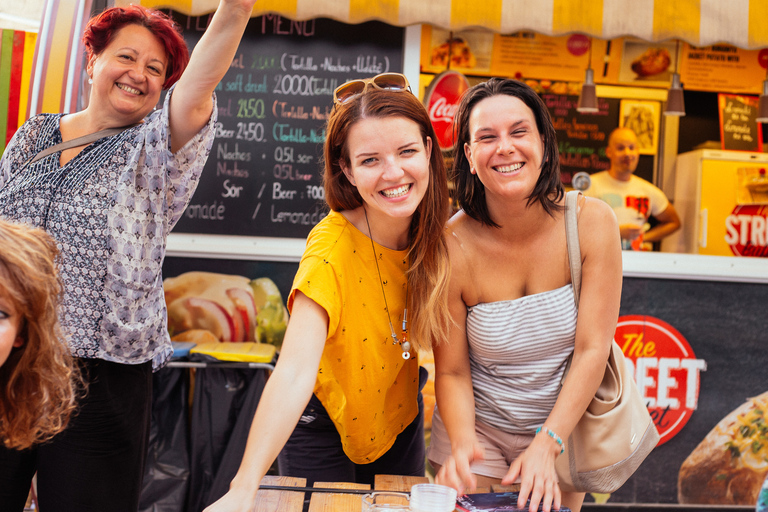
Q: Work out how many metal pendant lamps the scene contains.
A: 3